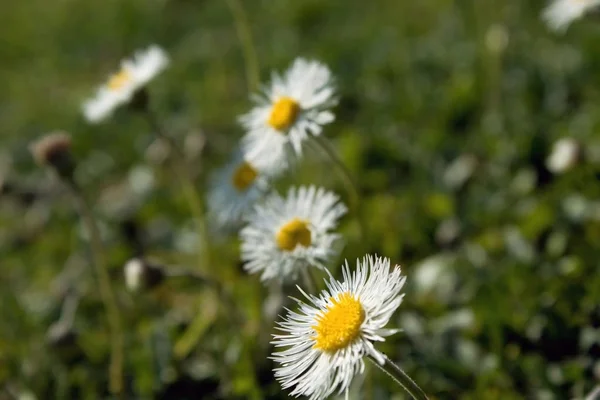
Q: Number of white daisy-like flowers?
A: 6